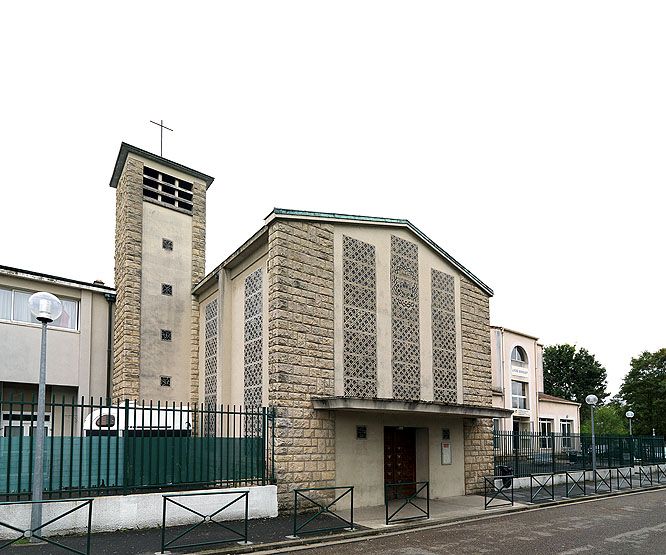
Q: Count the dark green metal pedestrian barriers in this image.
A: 11